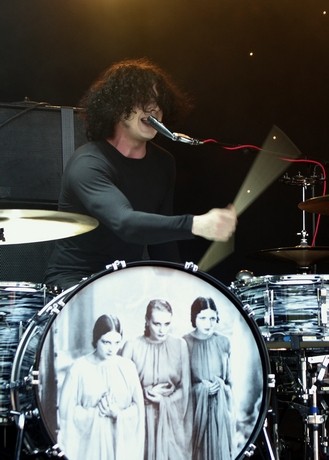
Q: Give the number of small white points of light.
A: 4